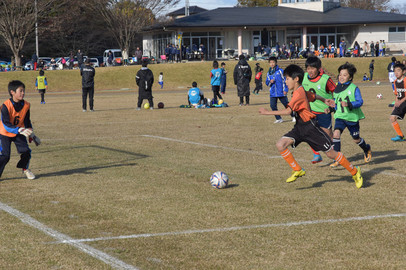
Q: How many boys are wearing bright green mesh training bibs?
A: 2